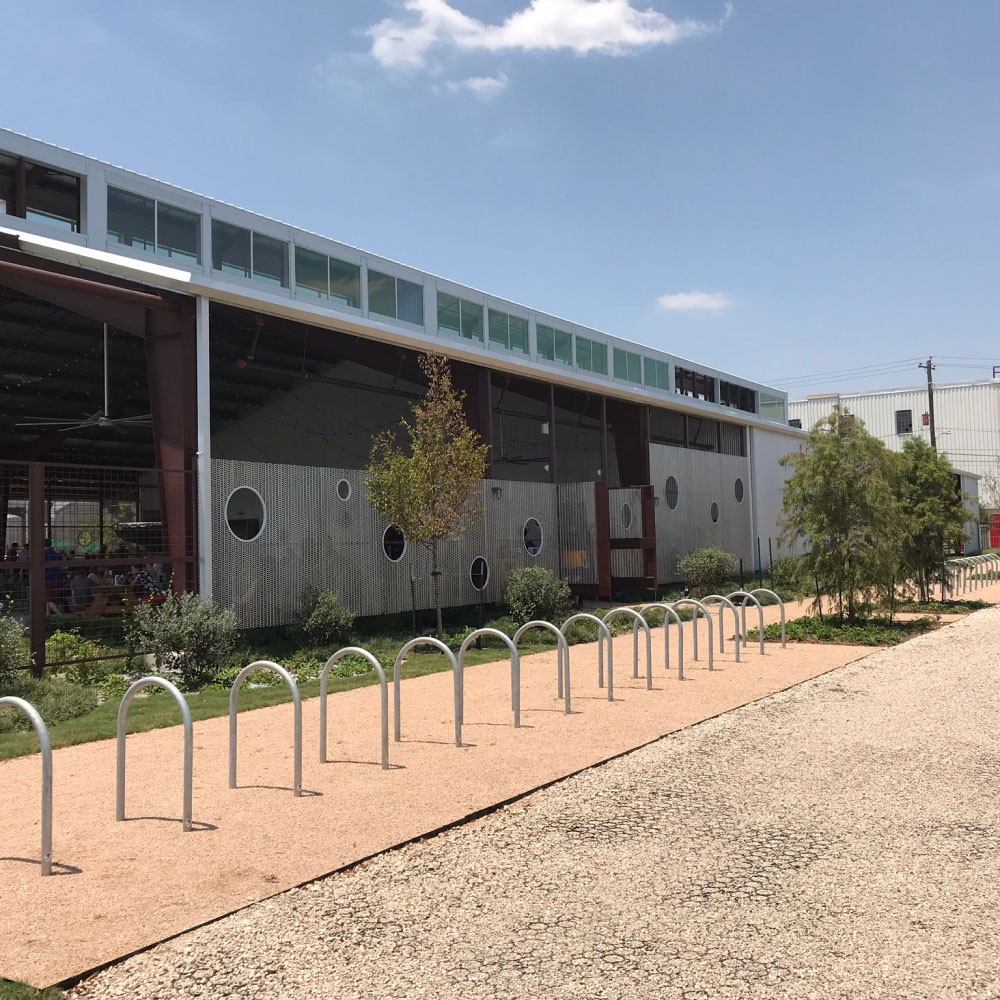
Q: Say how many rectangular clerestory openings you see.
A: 14